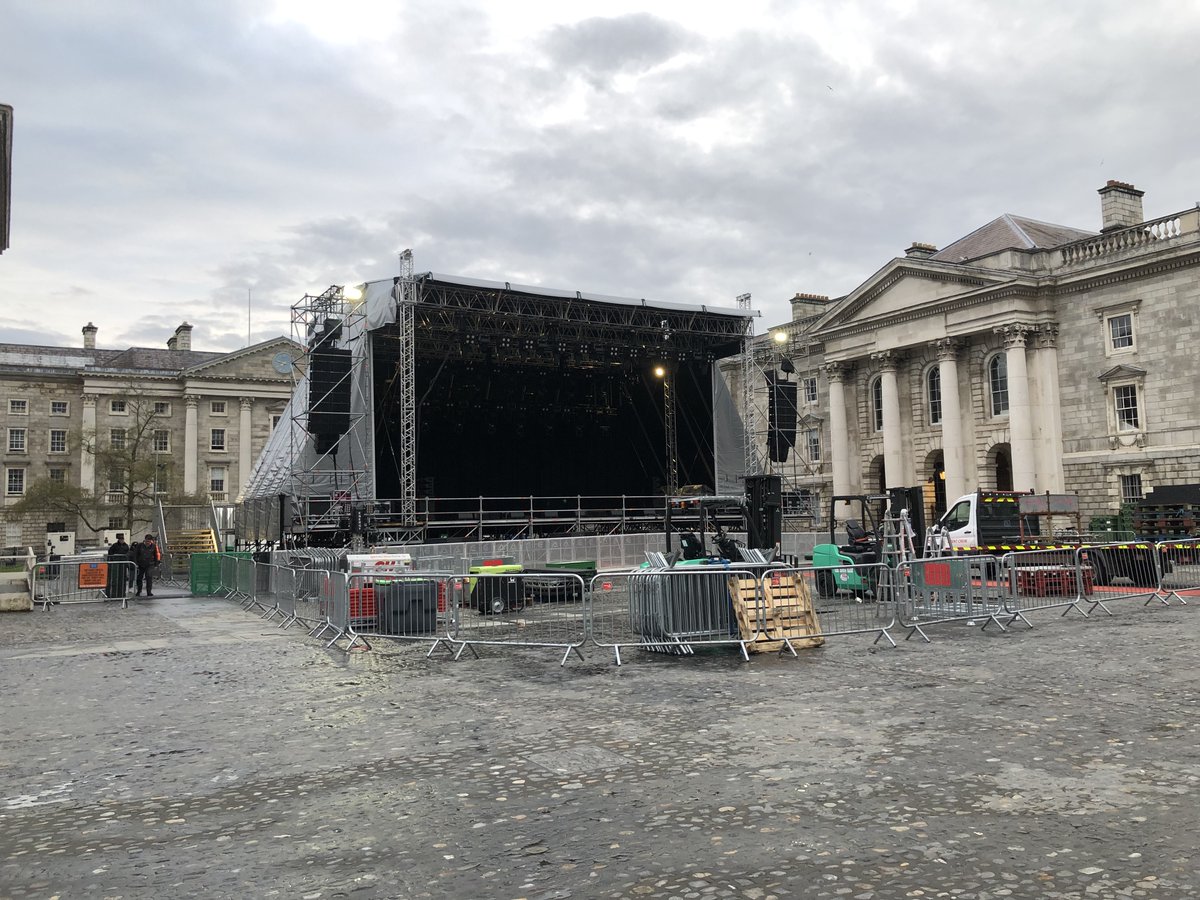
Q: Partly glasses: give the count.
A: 0